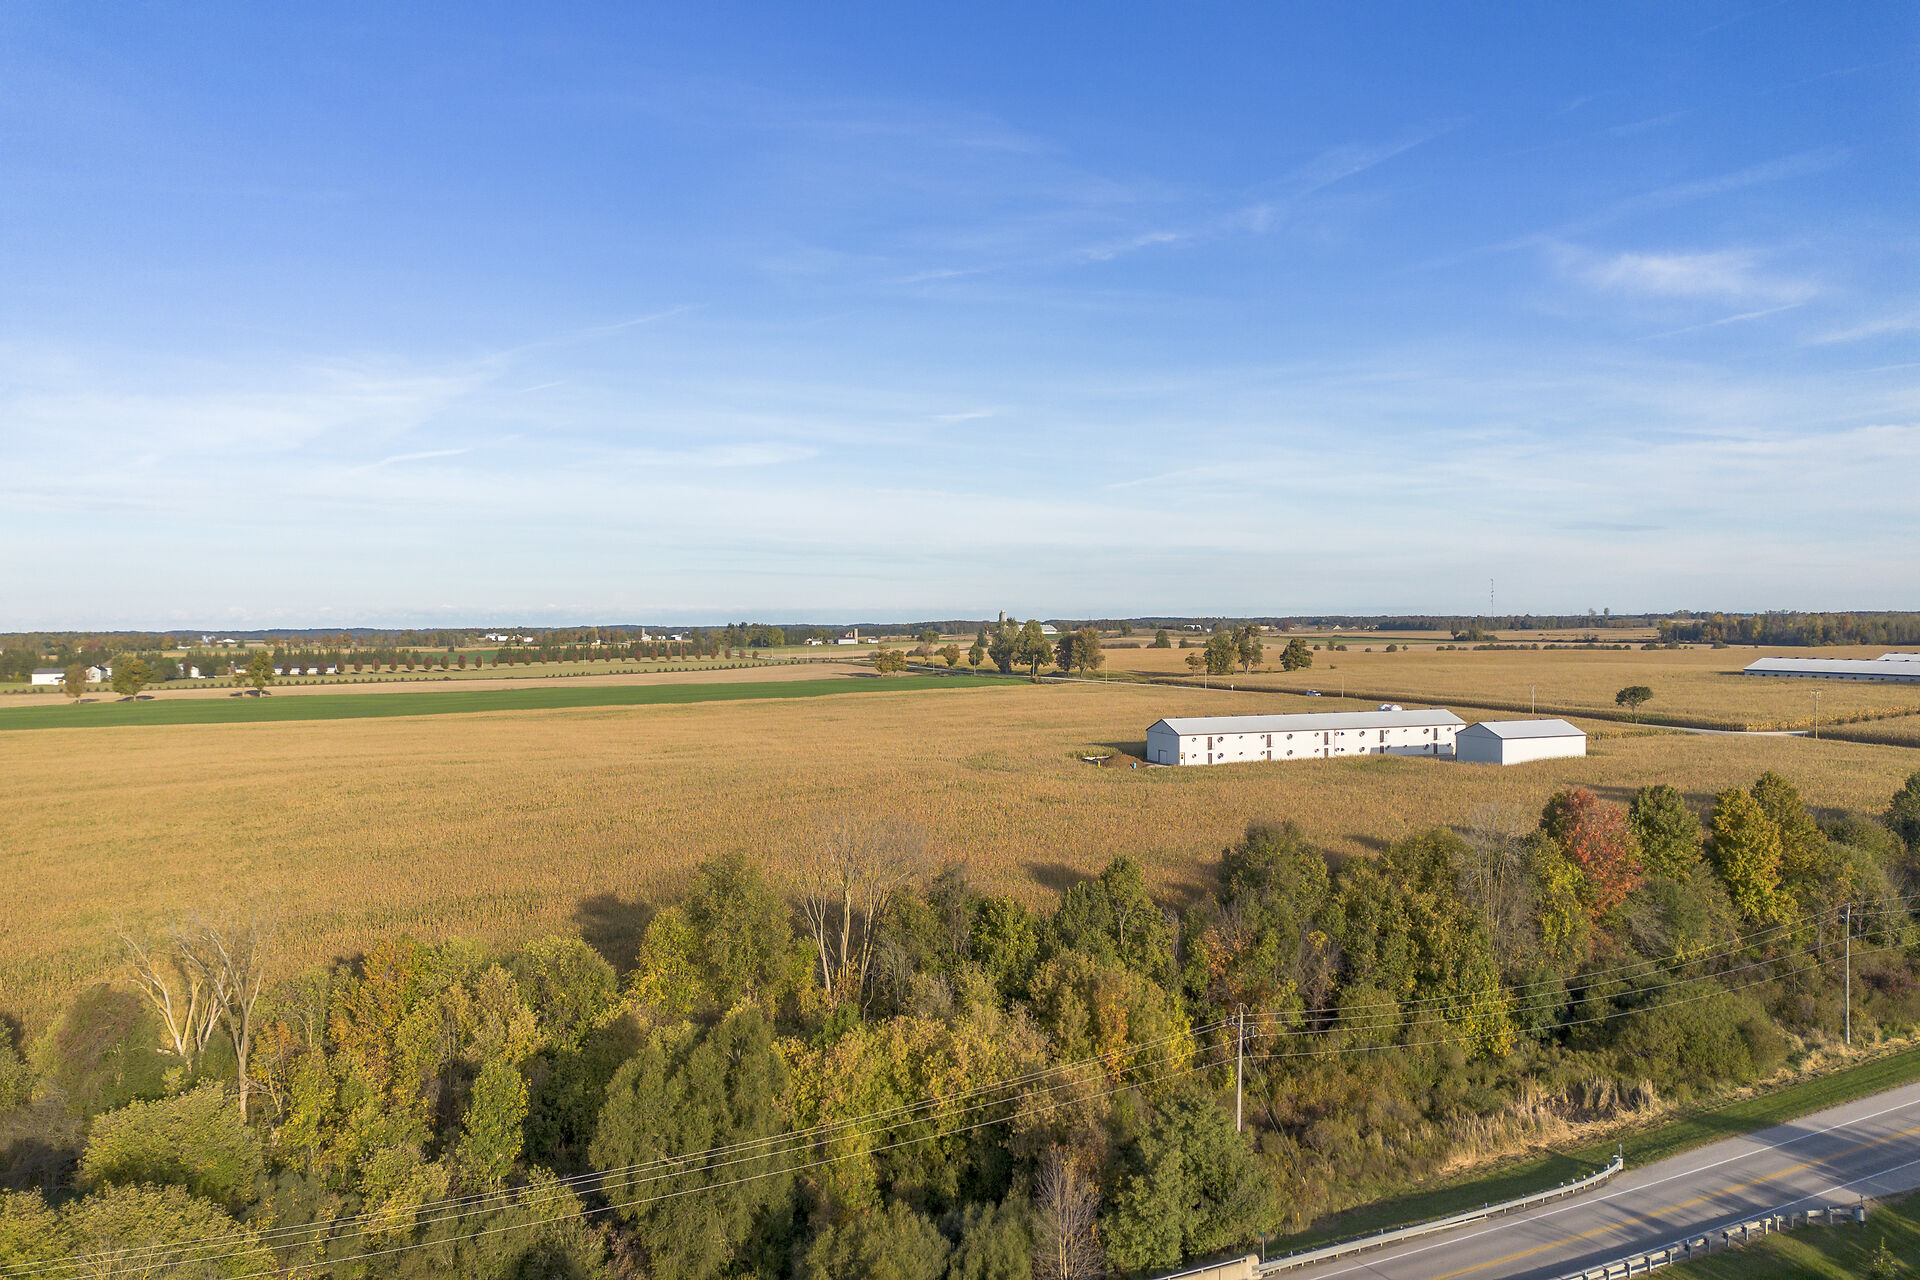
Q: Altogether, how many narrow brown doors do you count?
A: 10